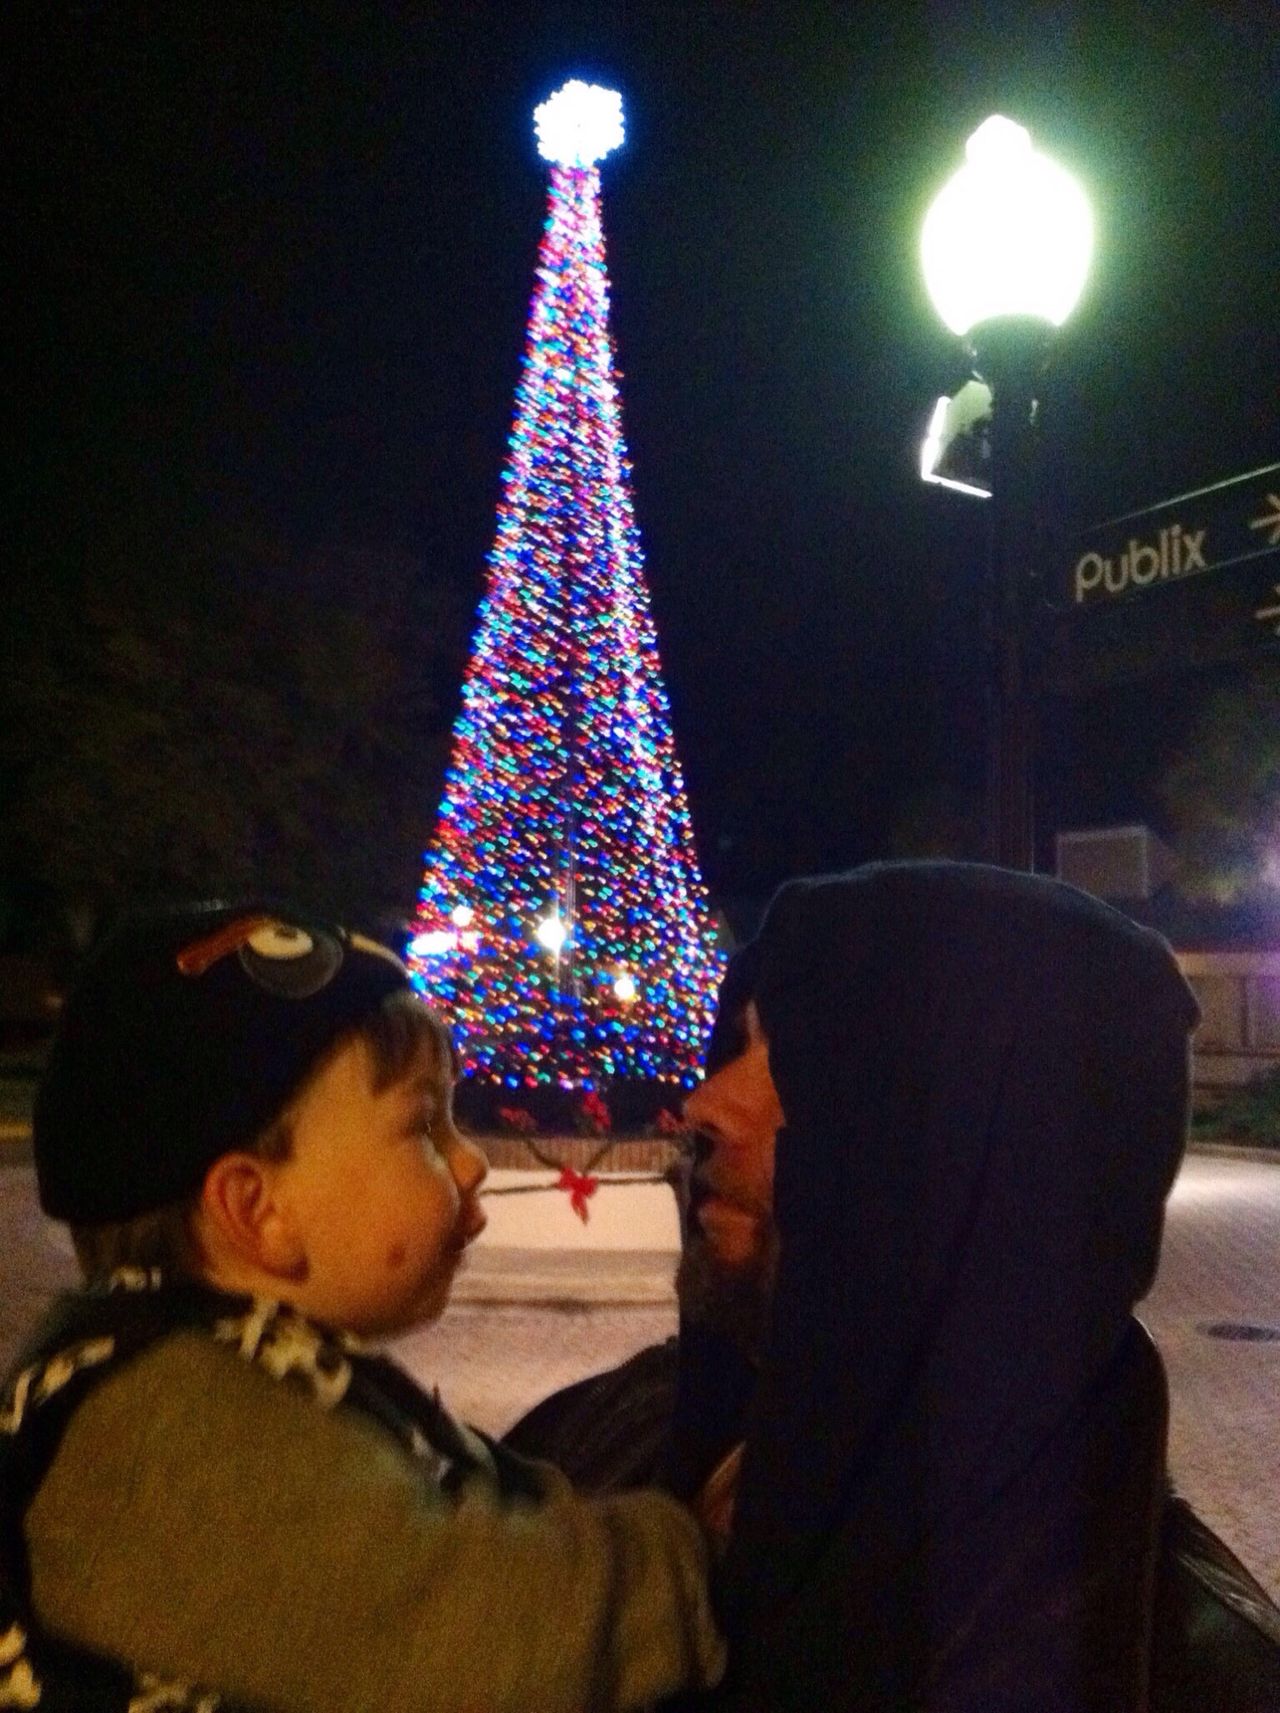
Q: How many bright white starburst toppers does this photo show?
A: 1